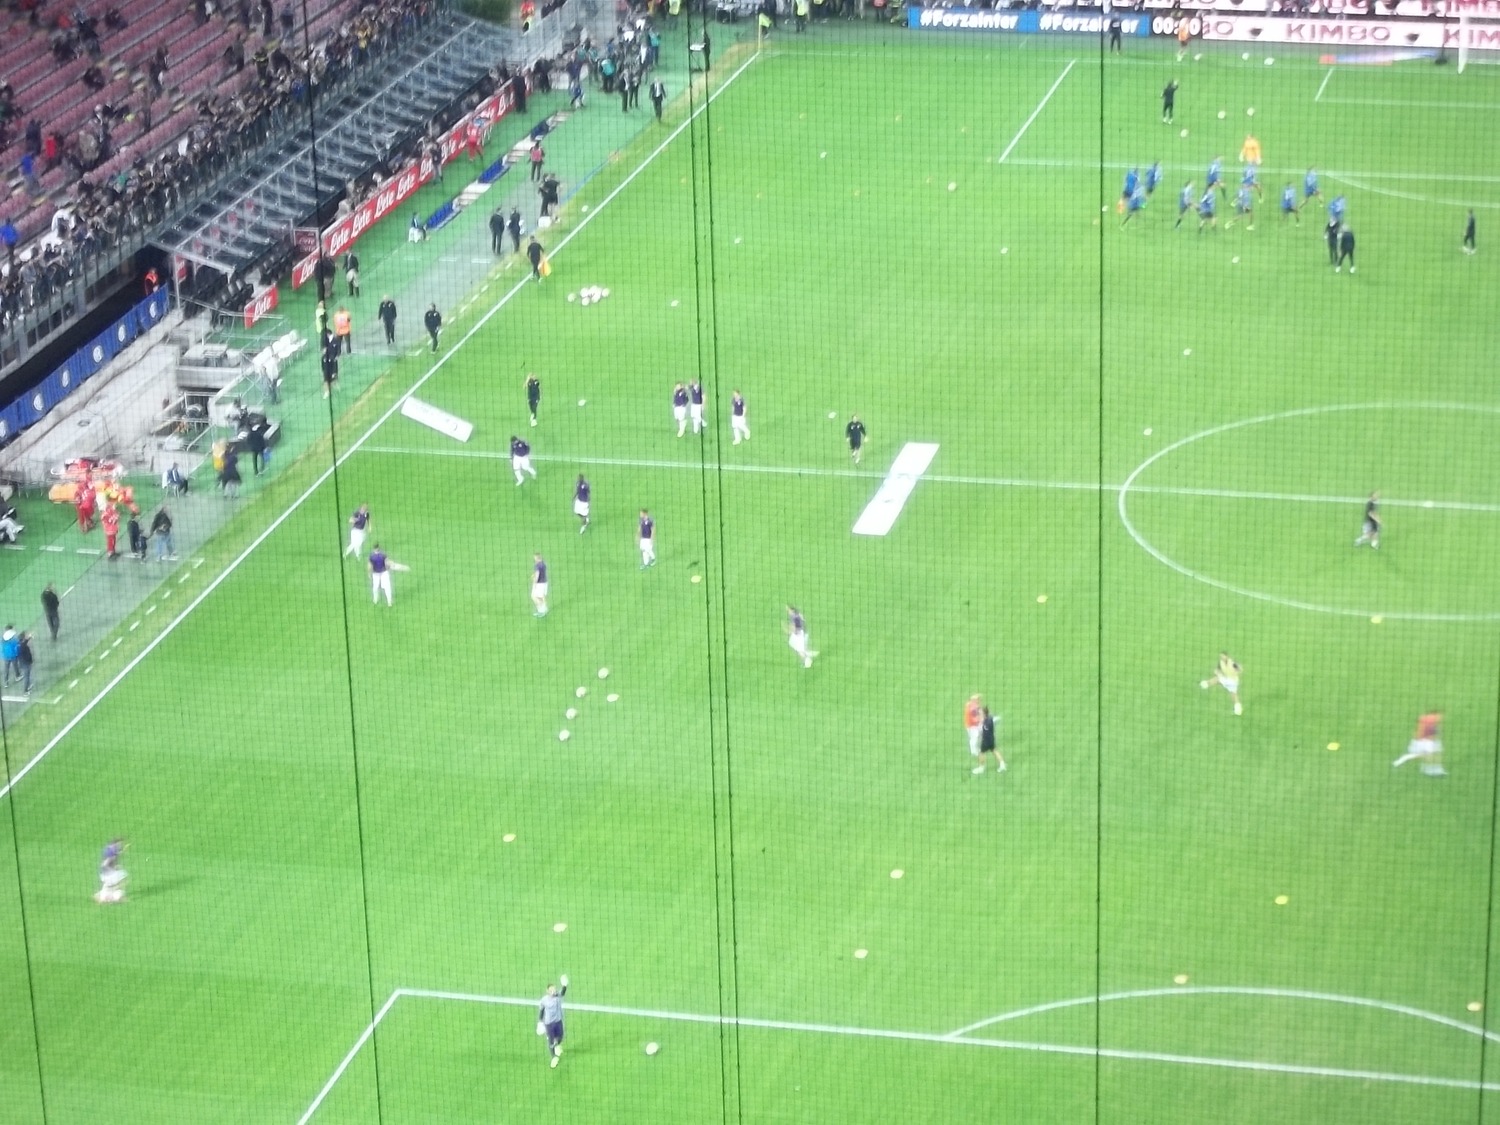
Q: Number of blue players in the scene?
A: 11